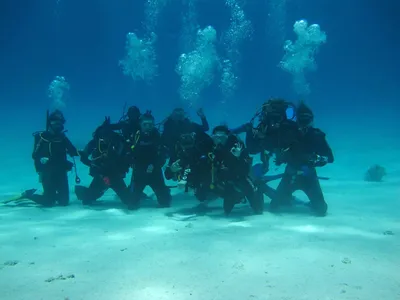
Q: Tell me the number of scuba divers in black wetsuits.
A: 9